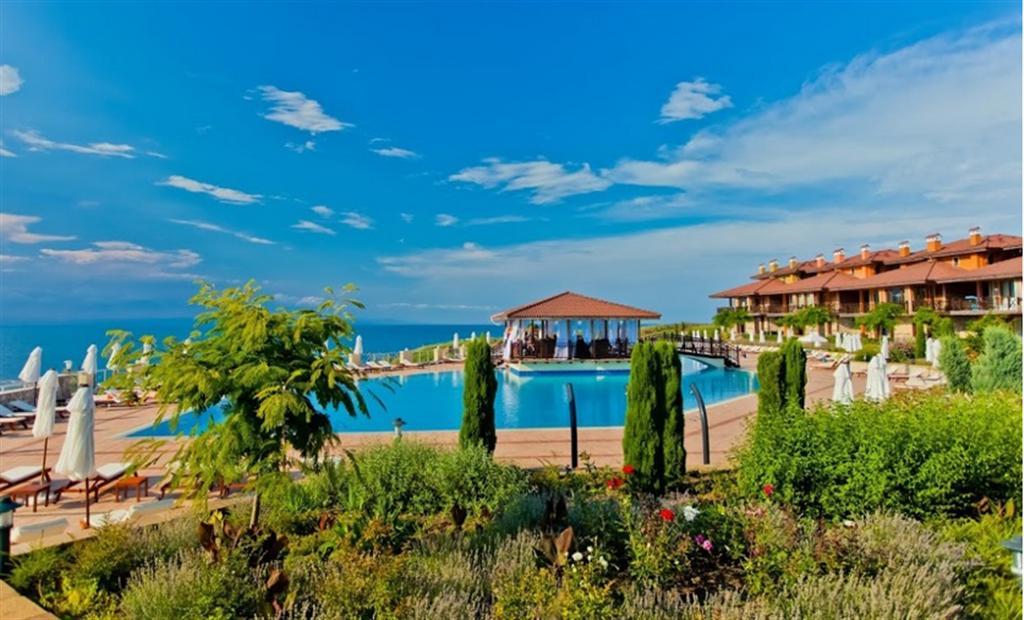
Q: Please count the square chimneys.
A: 9